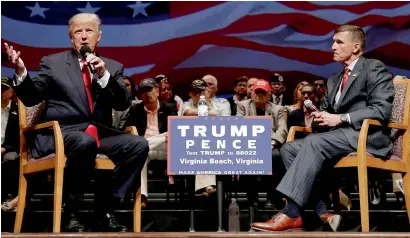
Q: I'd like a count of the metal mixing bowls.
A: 0